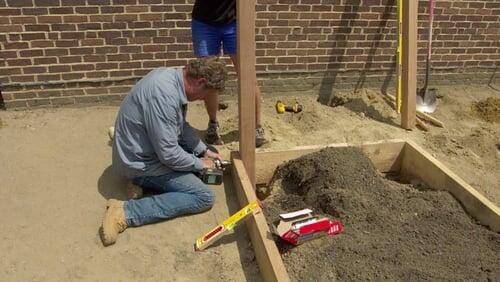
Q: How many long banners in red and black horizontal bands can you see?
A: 0